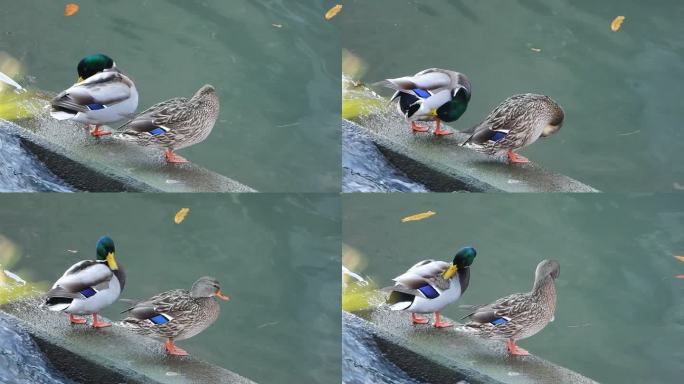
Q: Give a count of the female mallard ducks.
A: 4